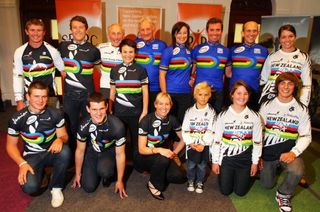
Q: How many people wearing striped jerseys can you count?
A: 15